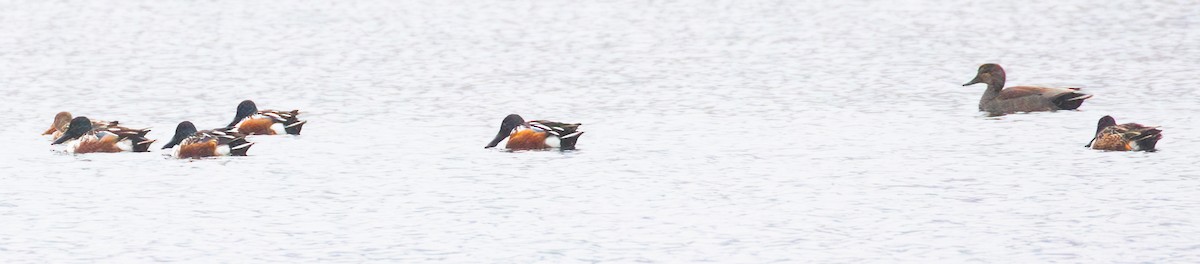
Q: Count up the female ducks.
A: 1